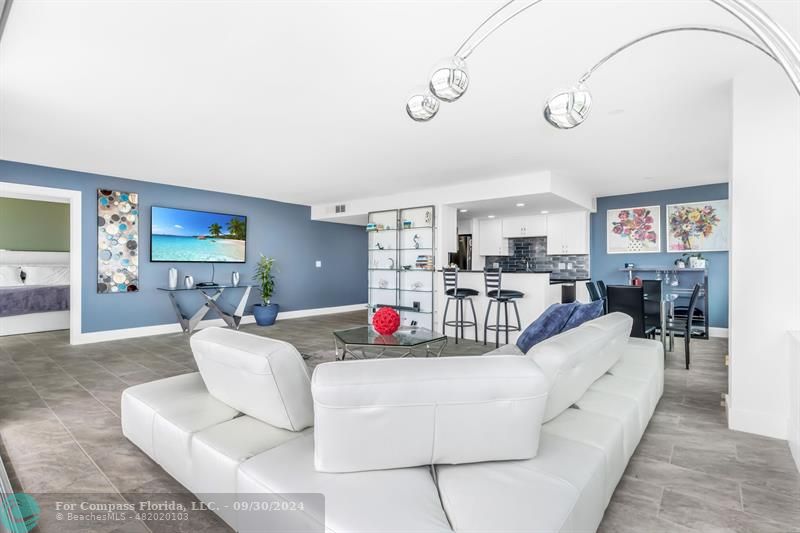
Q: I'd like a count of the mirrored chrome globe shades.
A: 3